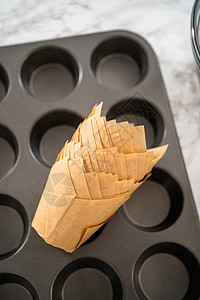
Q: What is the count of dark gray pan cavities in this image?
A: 12